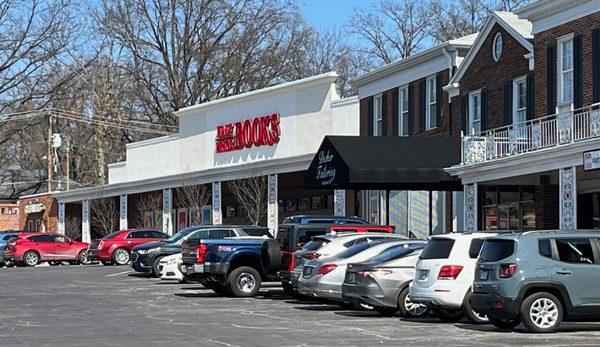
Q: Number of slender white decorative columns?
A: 9